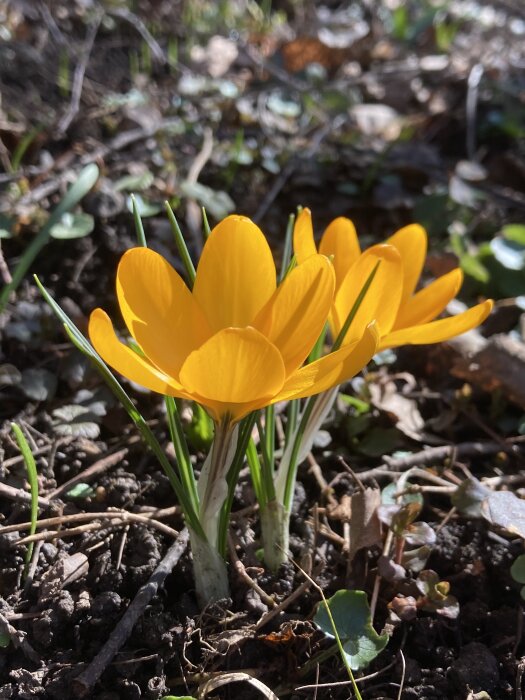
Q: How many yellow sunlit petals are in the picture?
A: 12